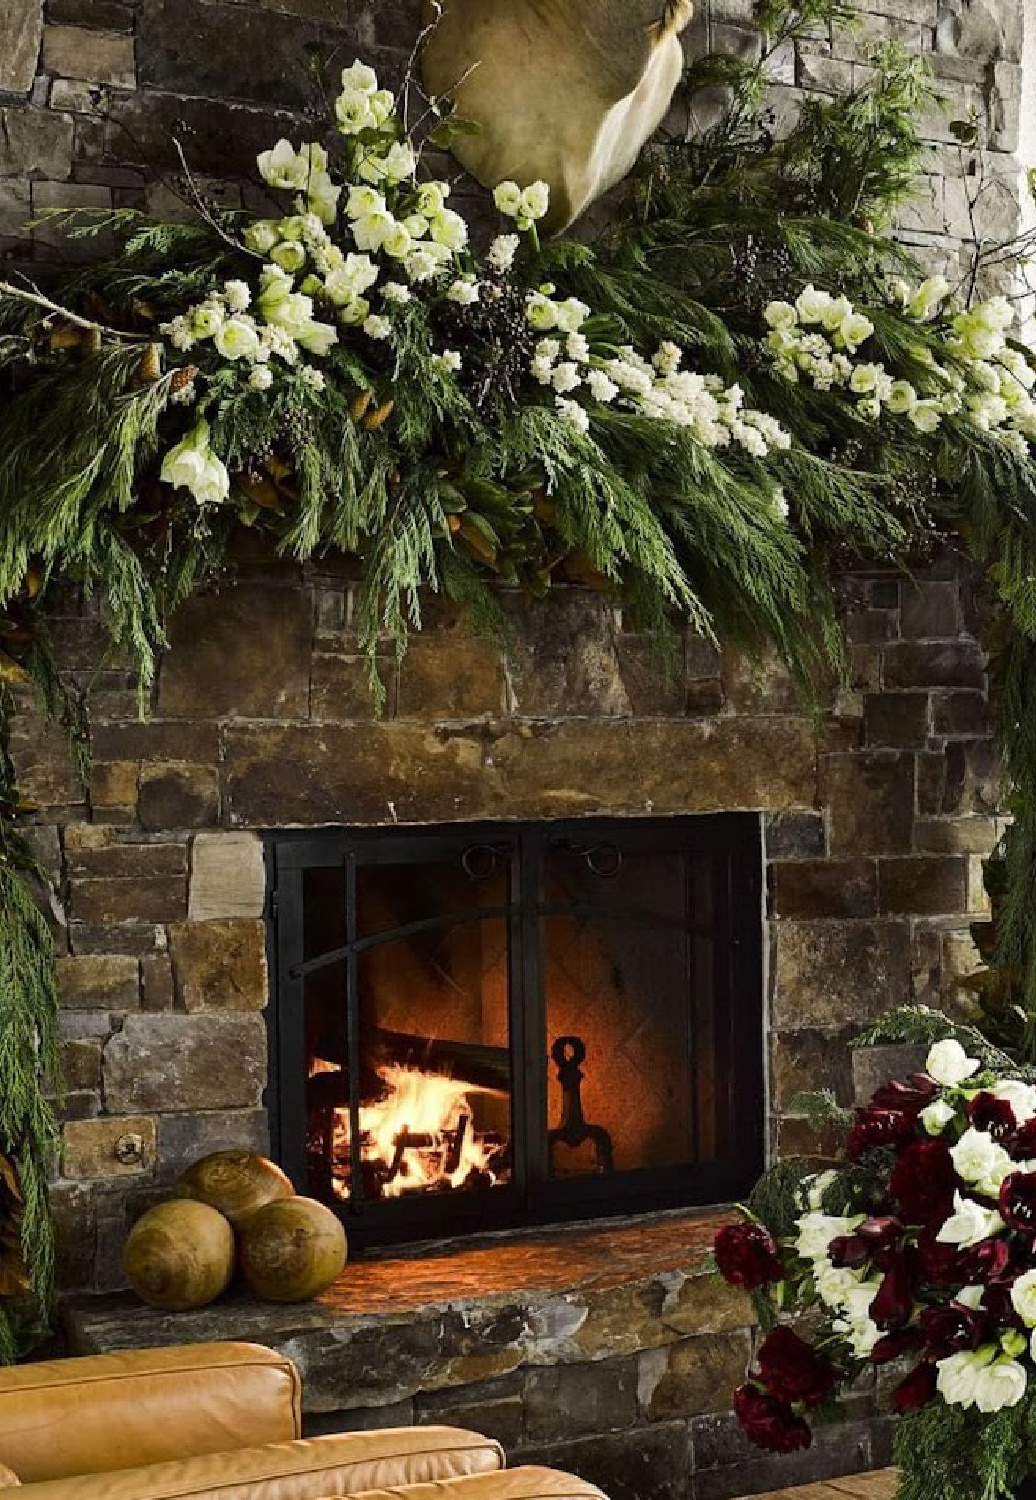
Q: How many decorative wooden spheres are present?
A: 3